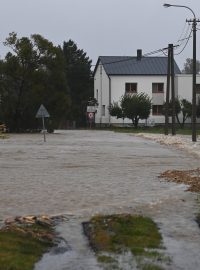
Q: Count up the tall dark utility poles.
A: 3